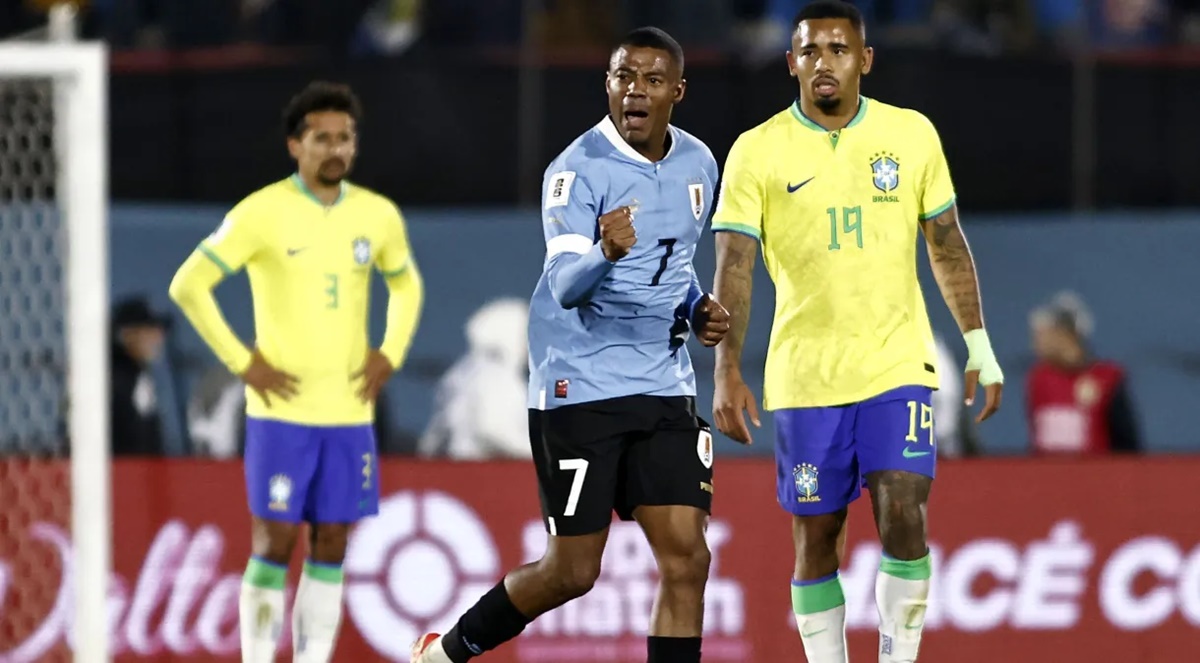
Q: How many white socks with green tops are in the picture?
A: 4